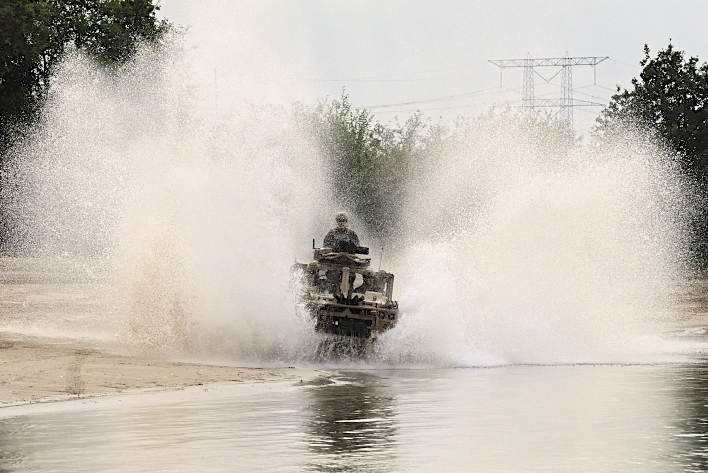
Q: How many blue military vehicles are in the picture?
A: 0